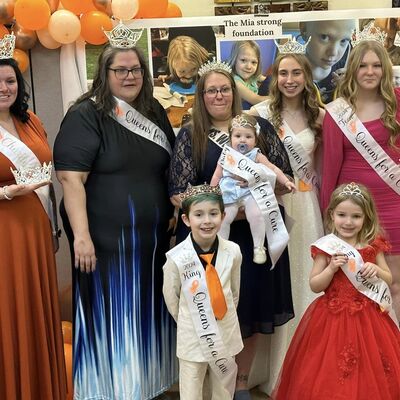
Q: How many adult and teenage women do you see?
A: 5